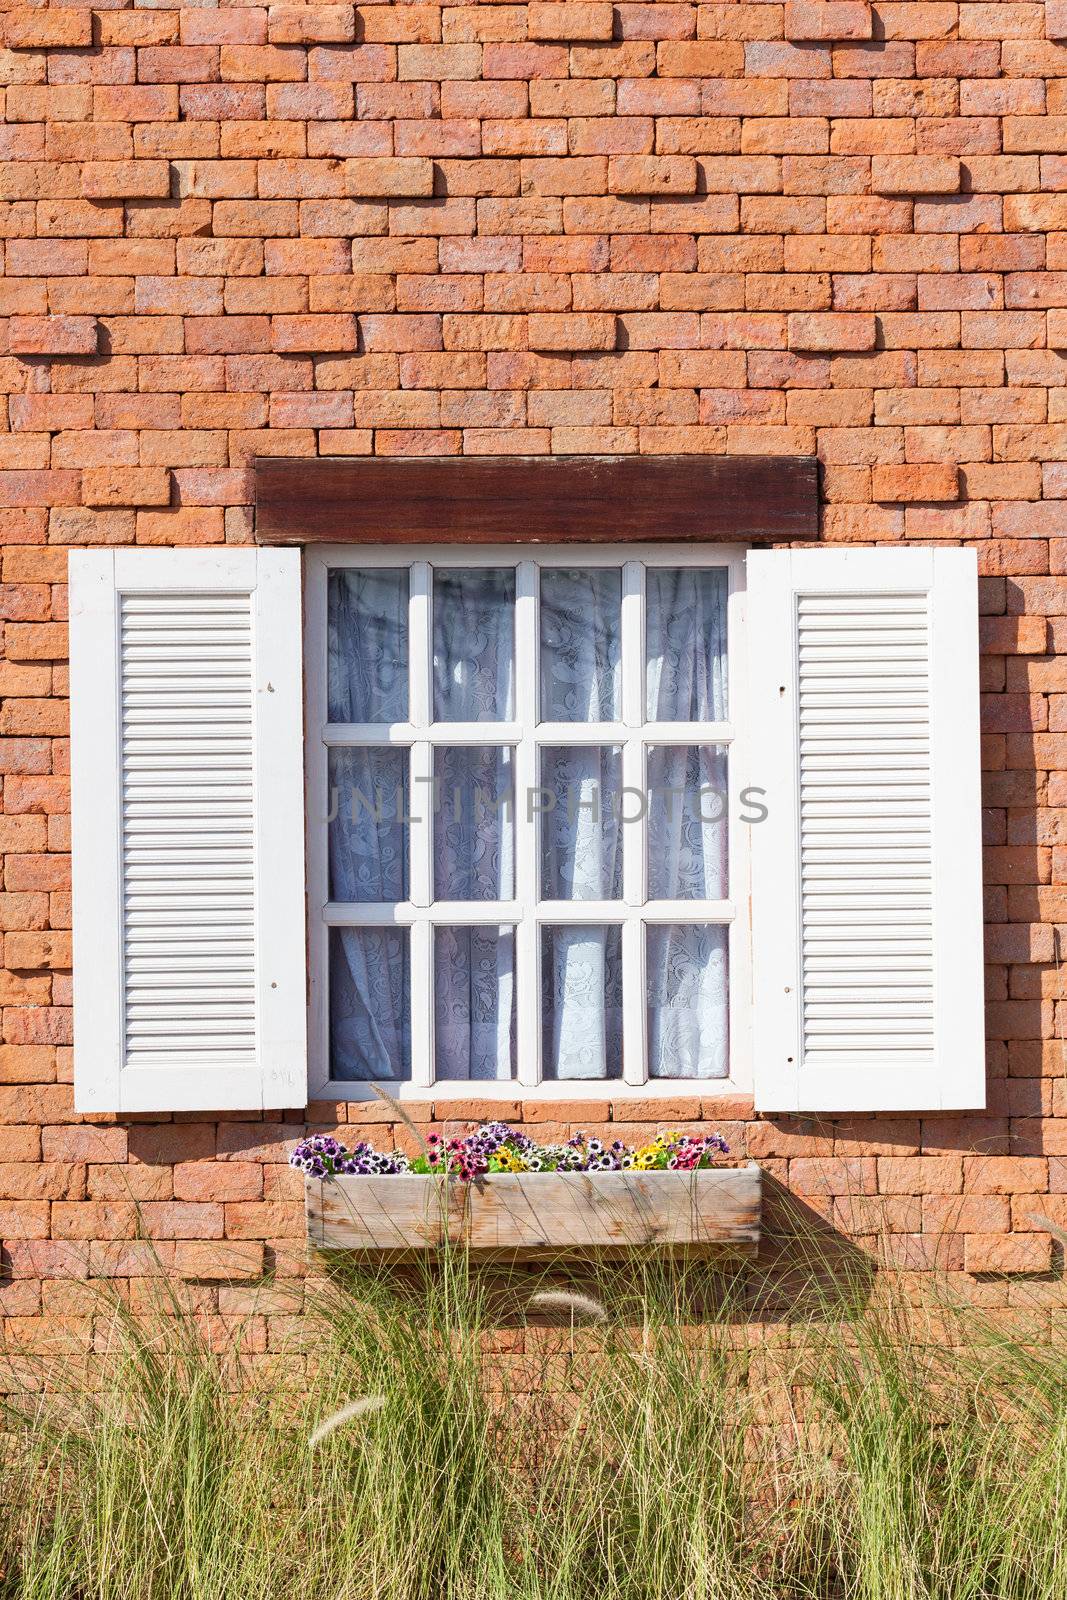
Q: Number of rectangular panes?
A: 12